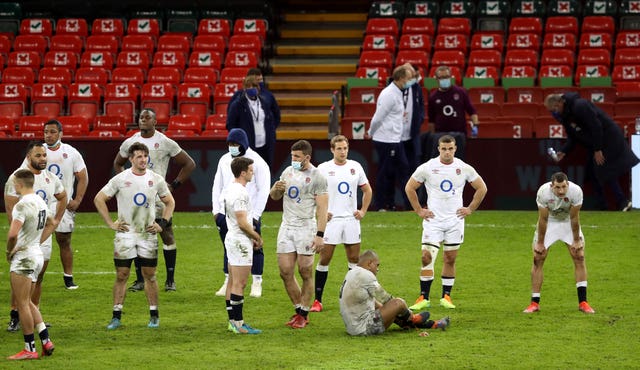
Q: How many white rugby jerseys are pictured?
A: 11